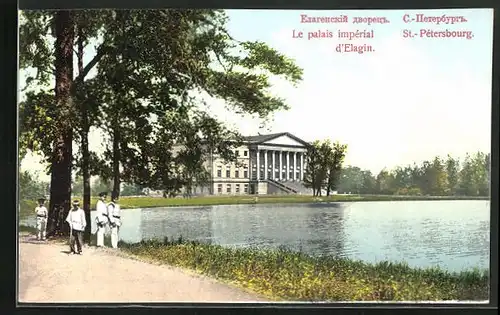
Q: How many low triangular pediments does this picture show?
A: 1